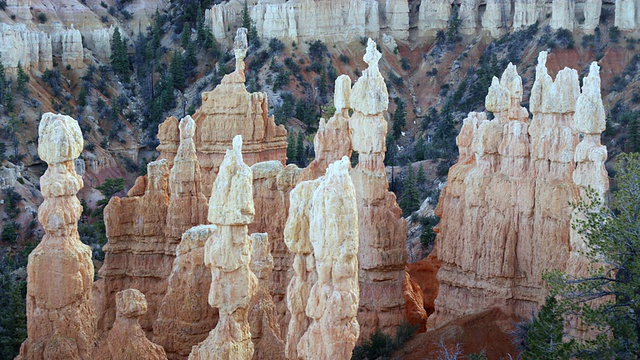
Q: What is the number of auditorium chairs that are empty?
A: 0